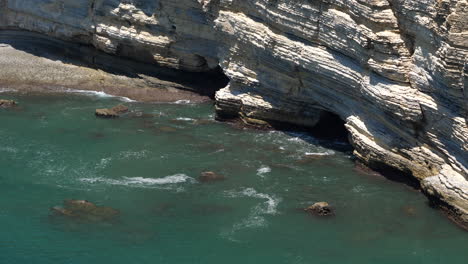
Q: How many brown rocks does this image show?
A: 5